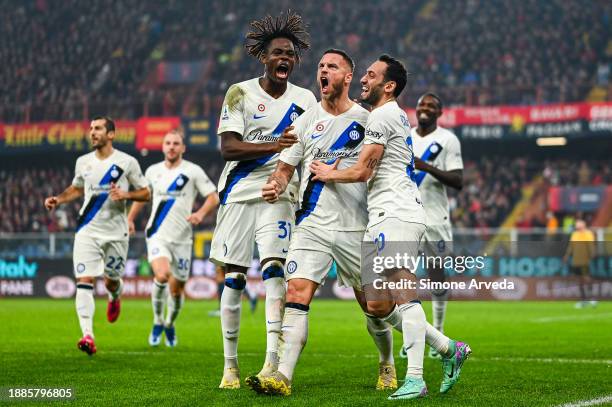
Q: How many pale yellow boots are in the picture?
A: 4